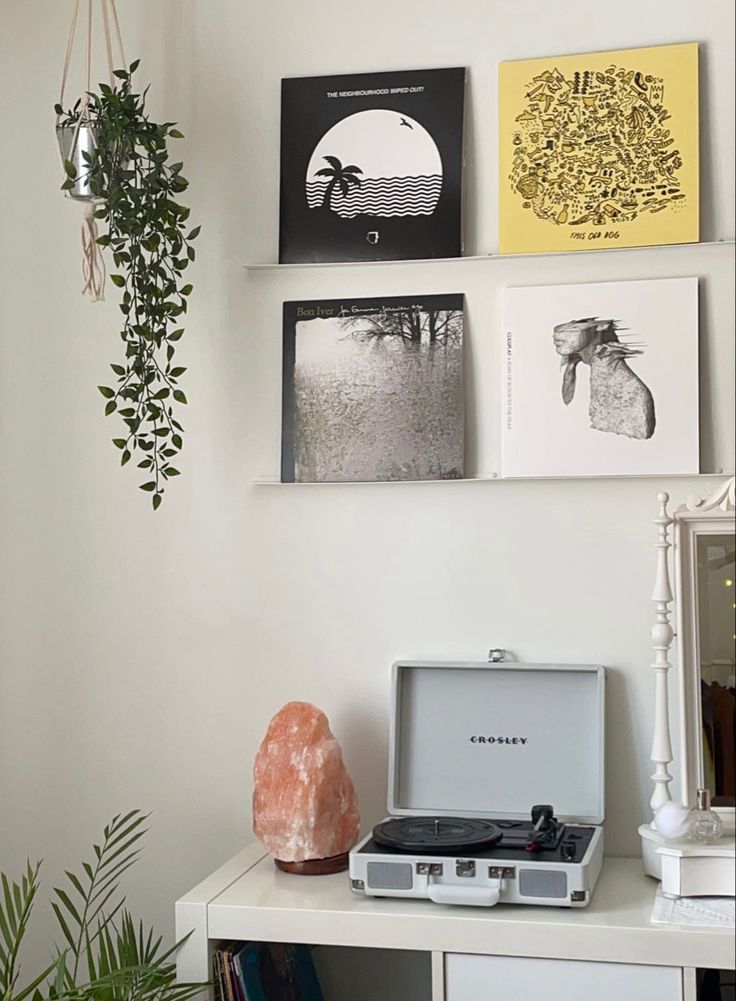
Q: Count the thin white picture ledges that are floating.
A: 2